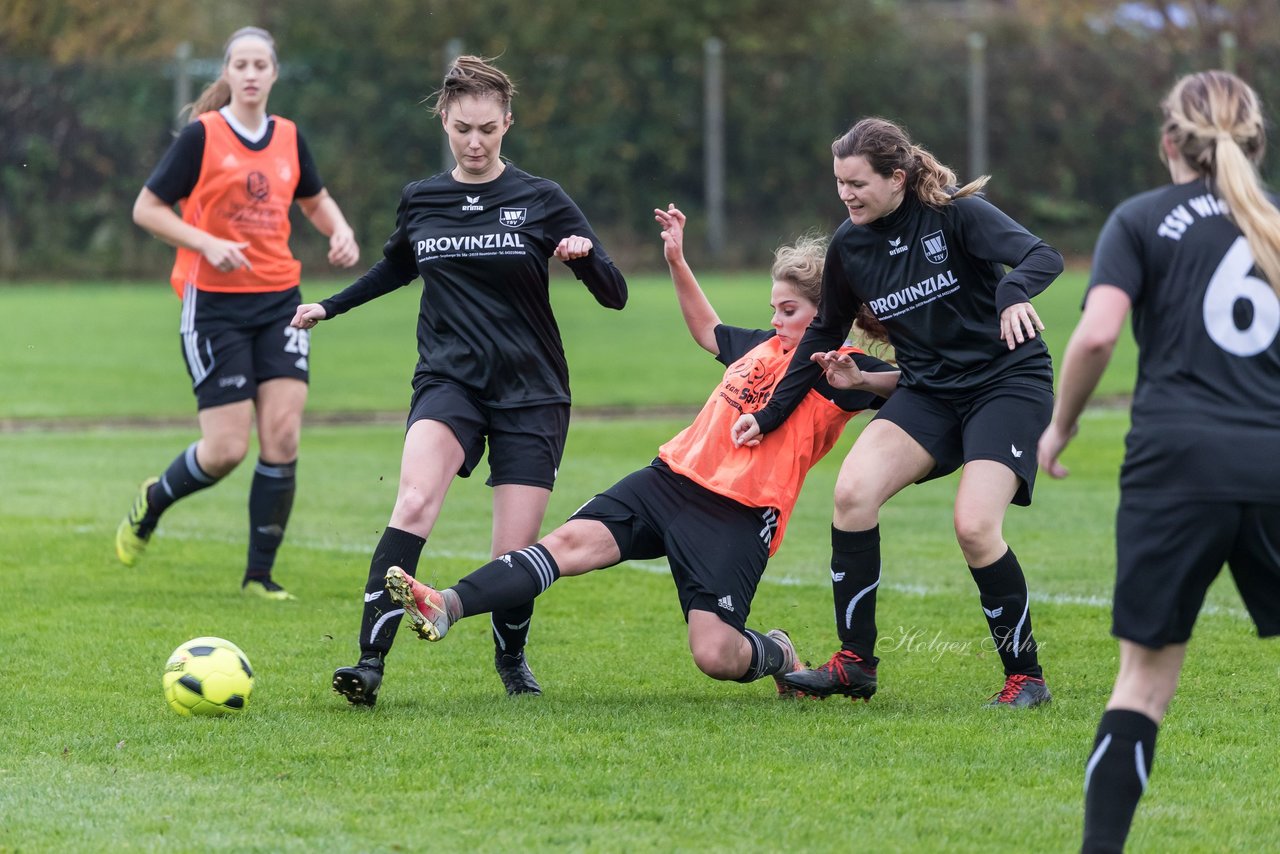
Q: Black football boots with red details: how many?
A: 2